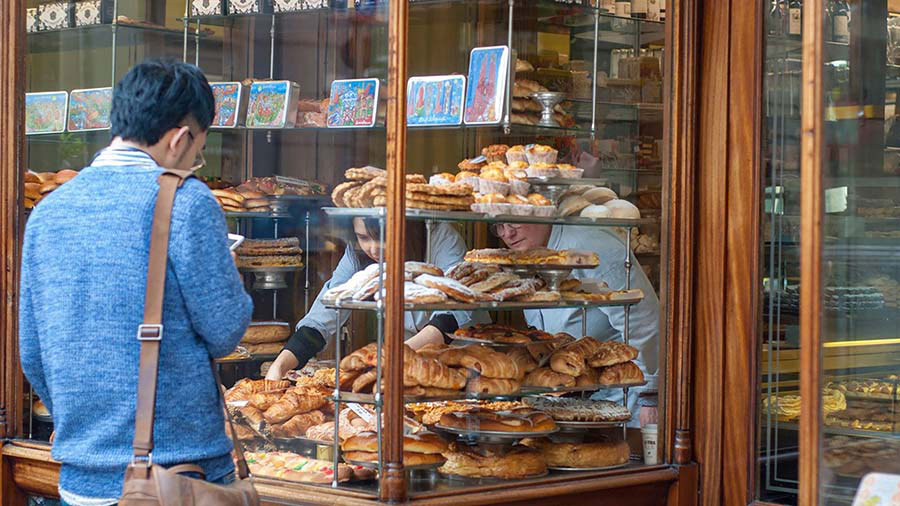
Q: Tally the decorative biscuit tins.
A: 7